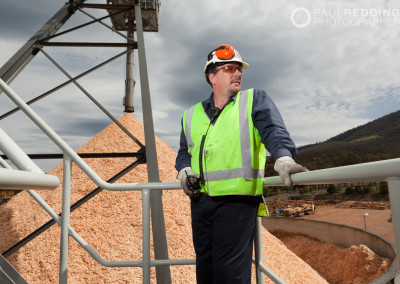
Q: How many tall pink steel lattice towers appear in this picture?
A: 0